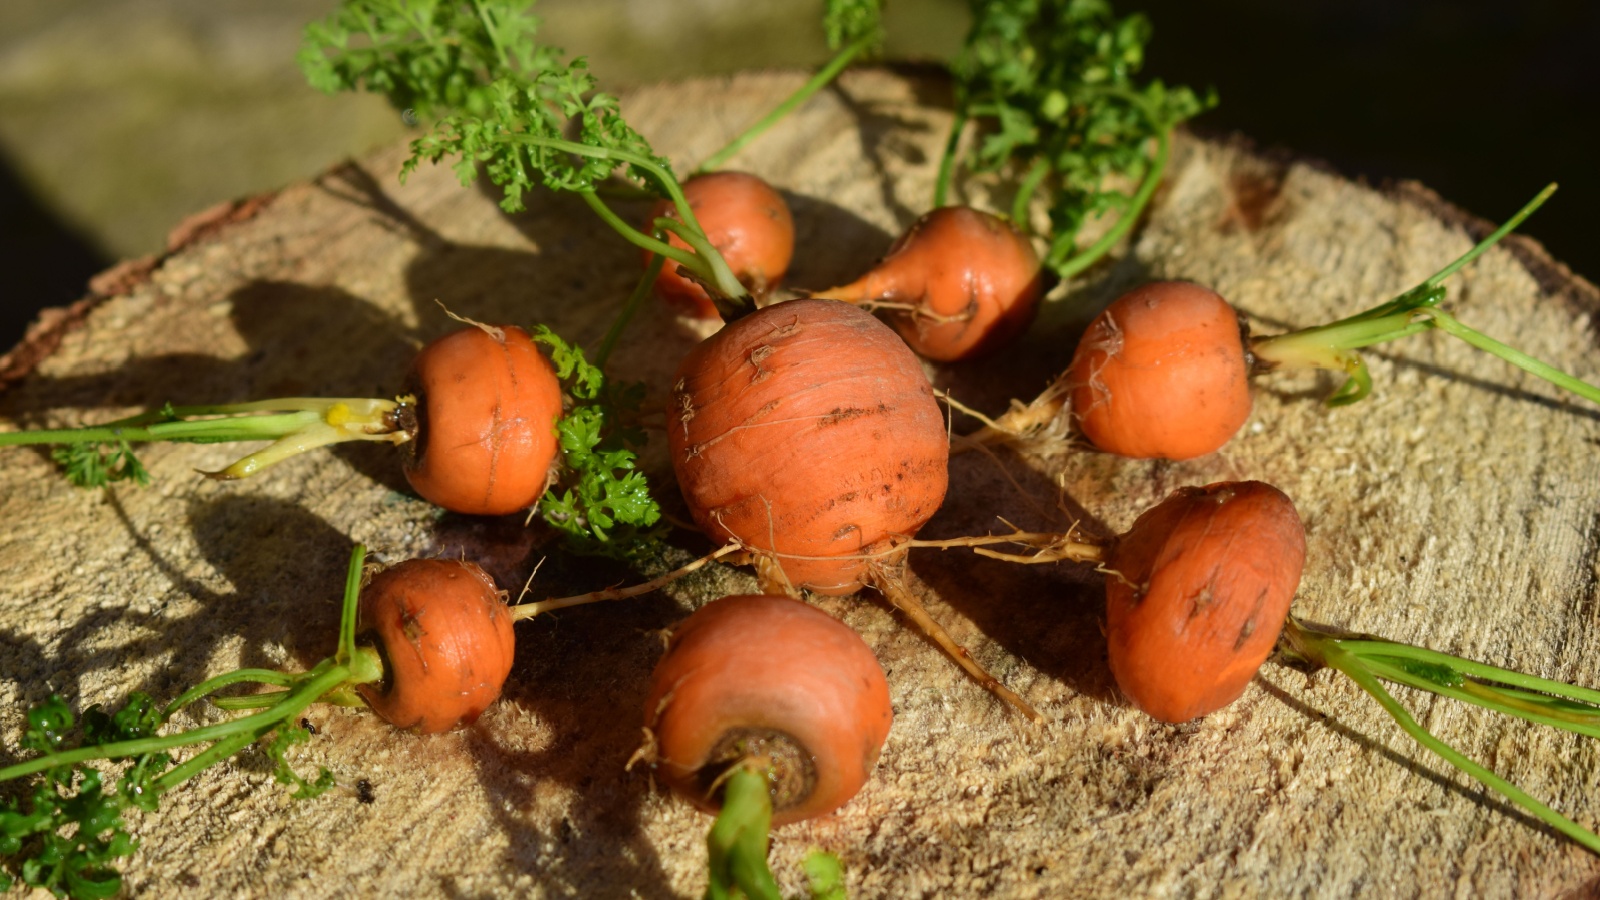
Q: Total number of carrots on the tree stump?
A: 8